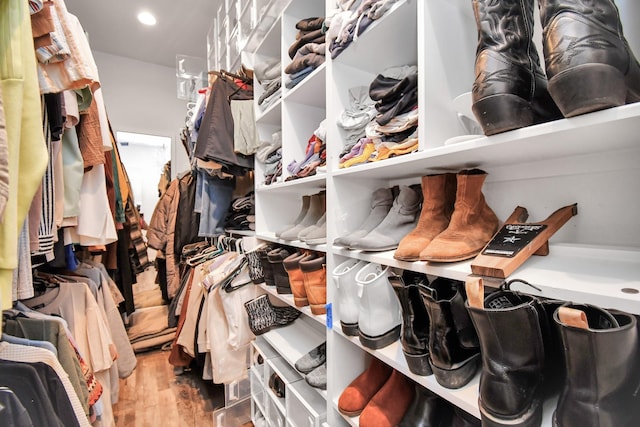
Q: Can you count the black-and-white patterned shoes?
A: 2